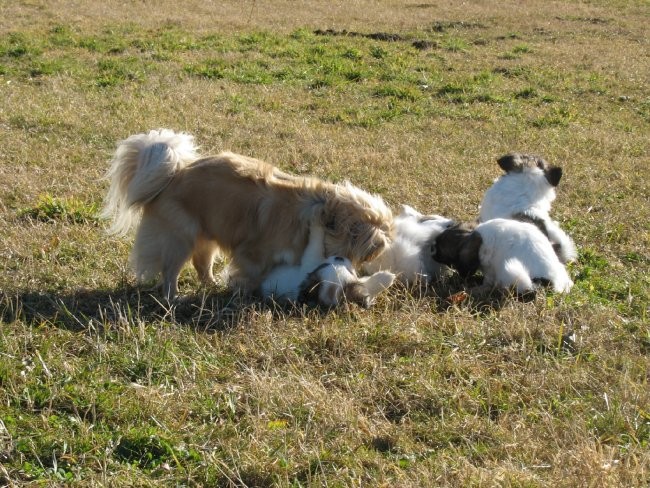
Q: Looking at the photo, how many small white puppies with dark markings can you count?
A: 4